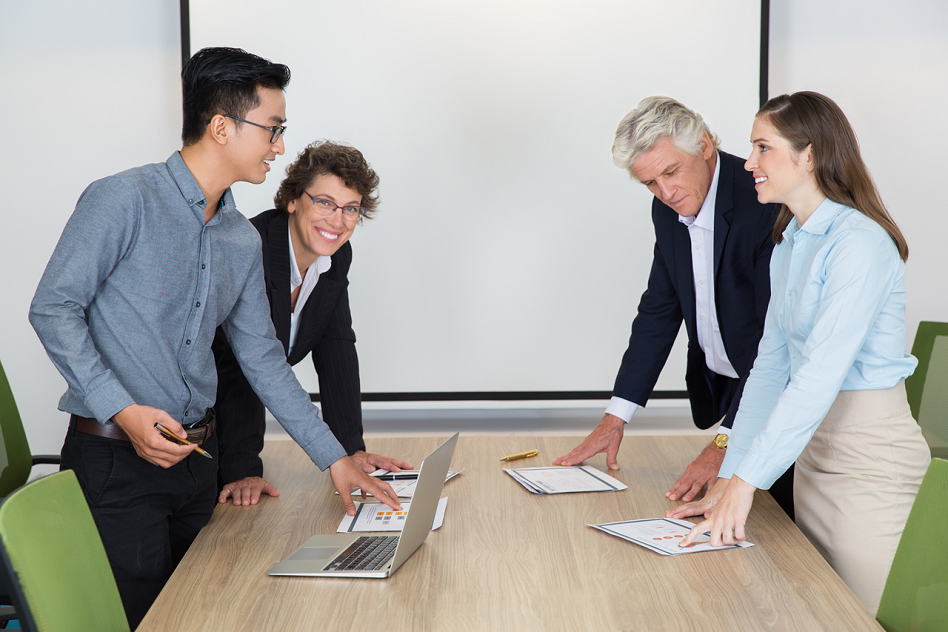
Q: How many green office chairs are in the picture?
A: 4